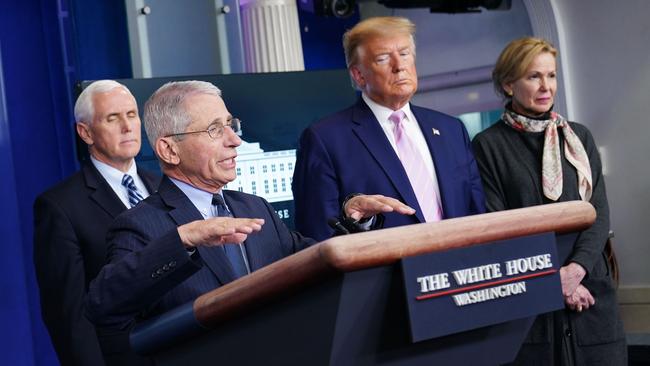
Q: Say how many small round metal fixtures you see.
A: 2